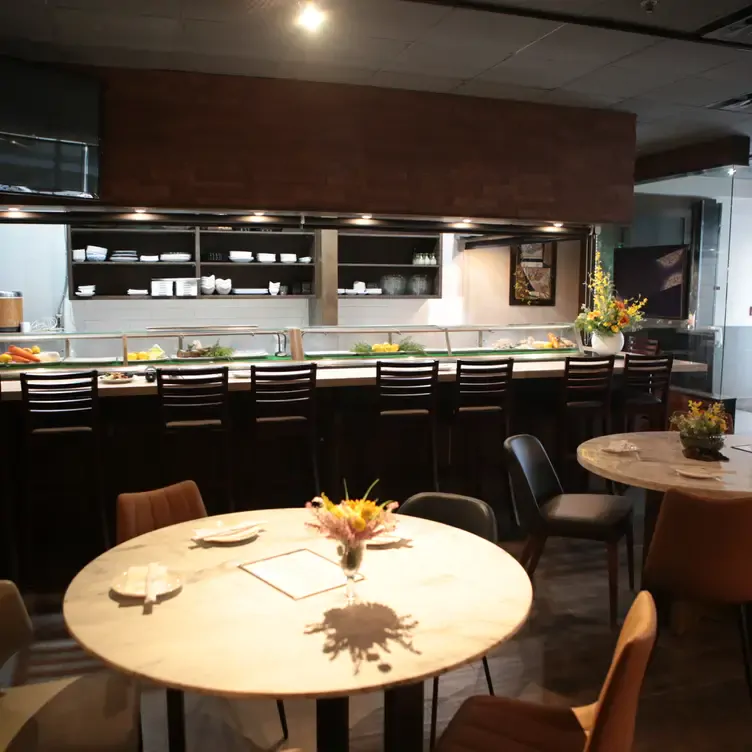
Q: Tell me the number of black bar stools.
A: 7